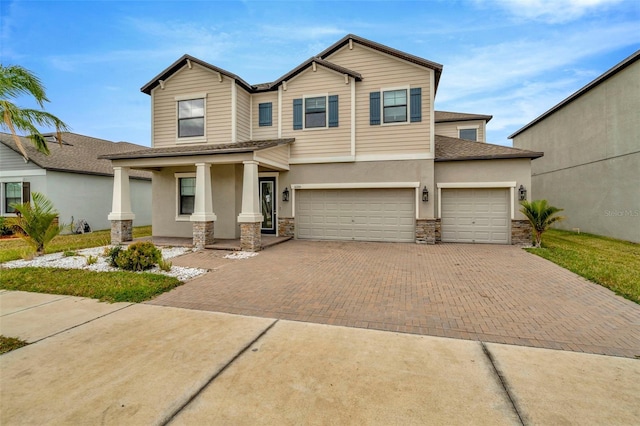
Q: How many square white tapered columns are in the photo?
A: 3